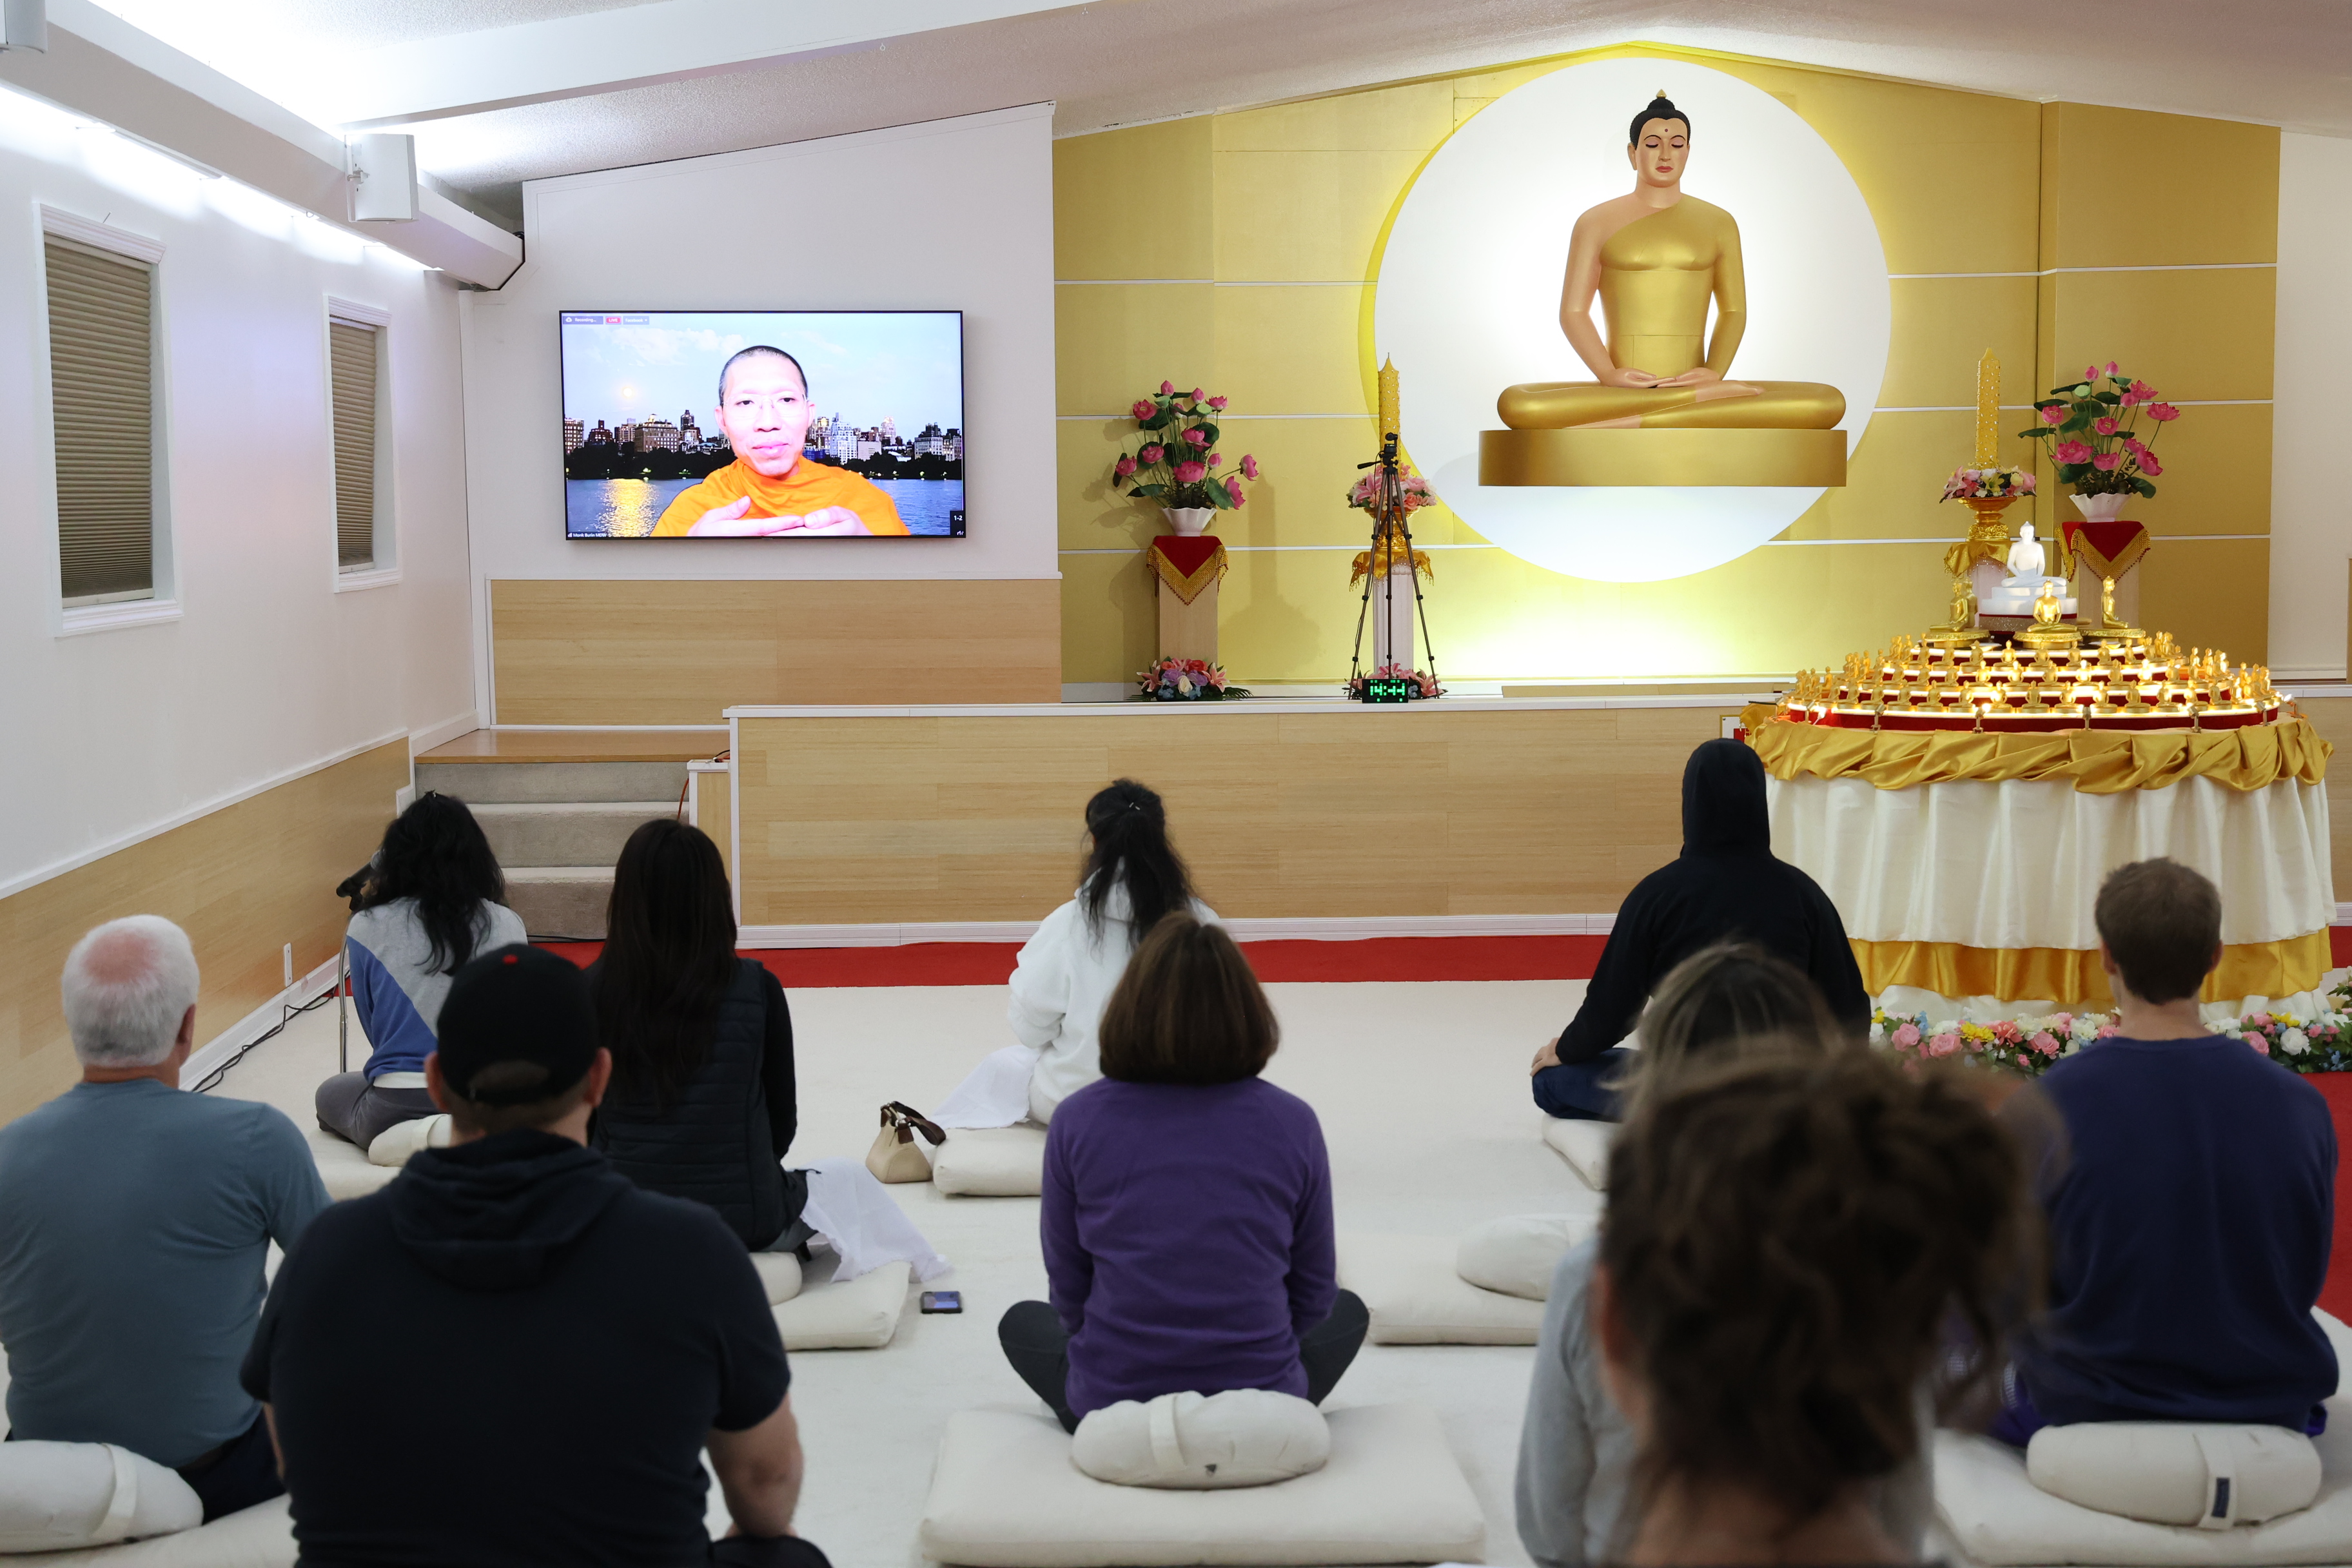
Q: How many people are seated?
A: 10